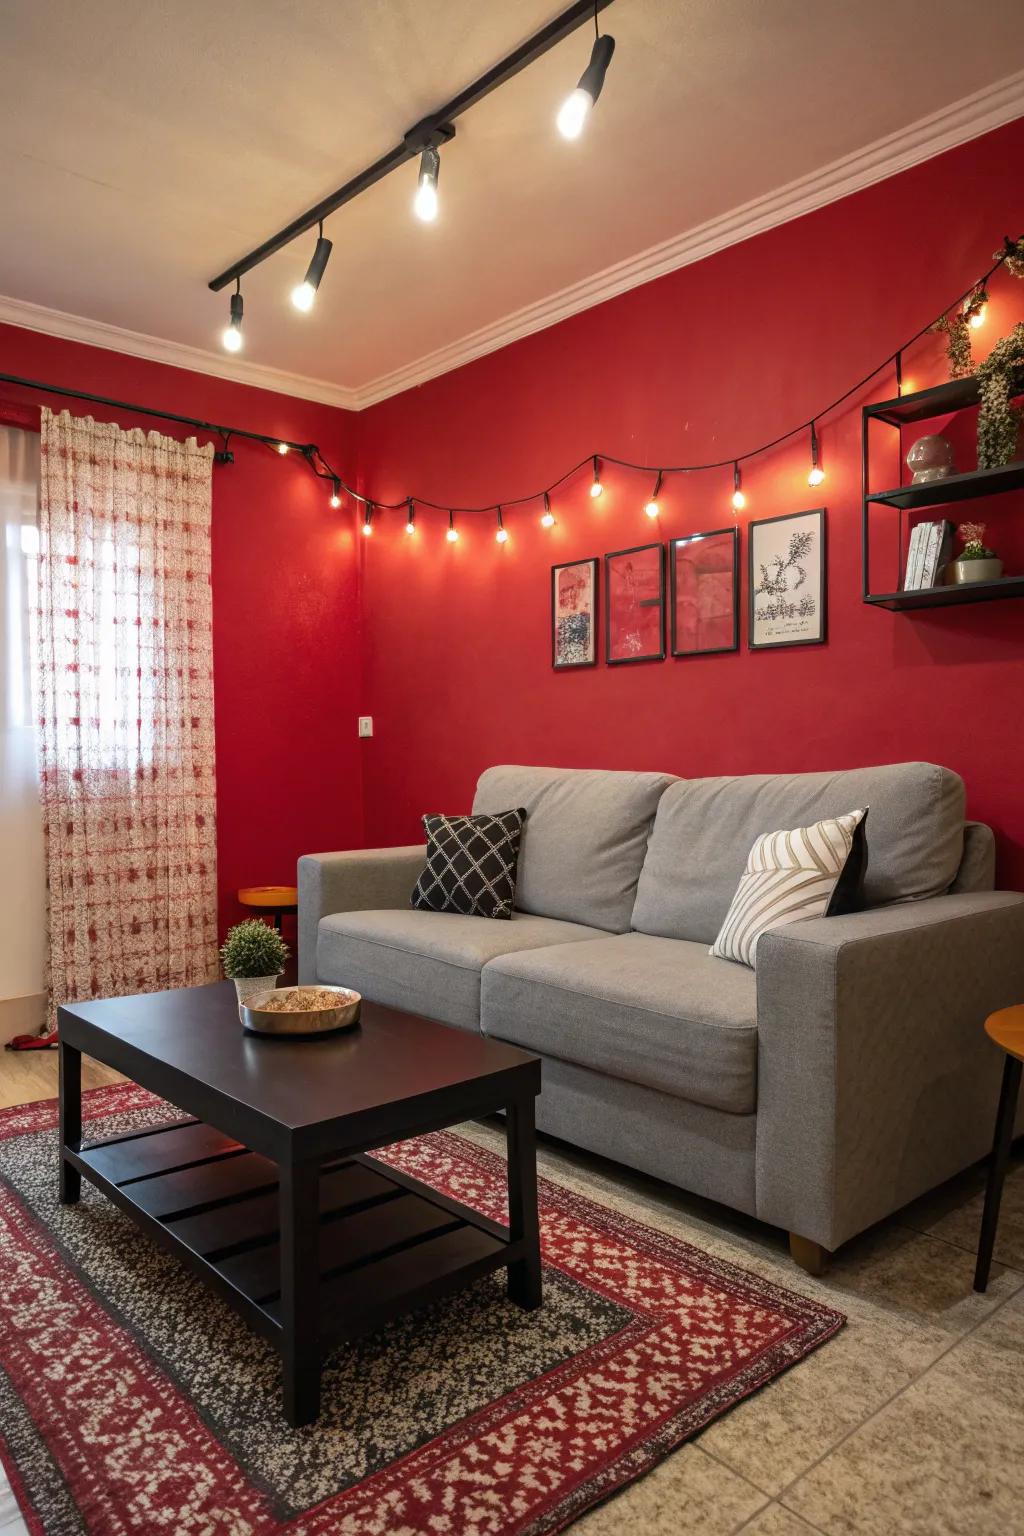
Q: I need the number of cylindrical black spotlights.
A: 4